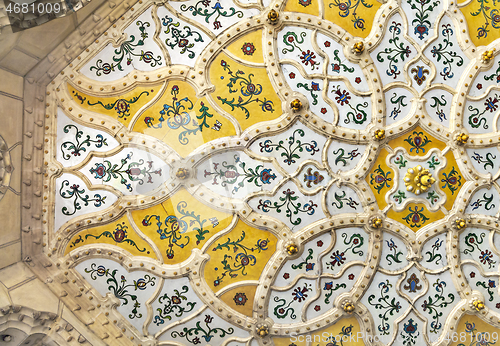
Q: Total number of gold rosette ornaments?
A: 14